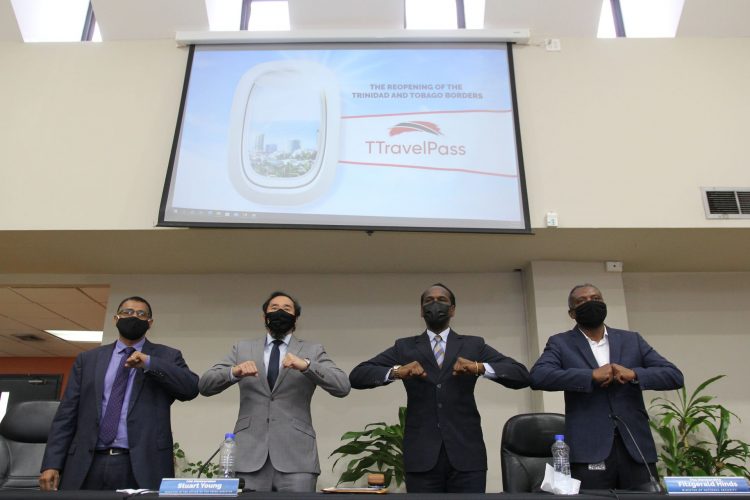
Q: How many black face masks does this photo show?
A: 4